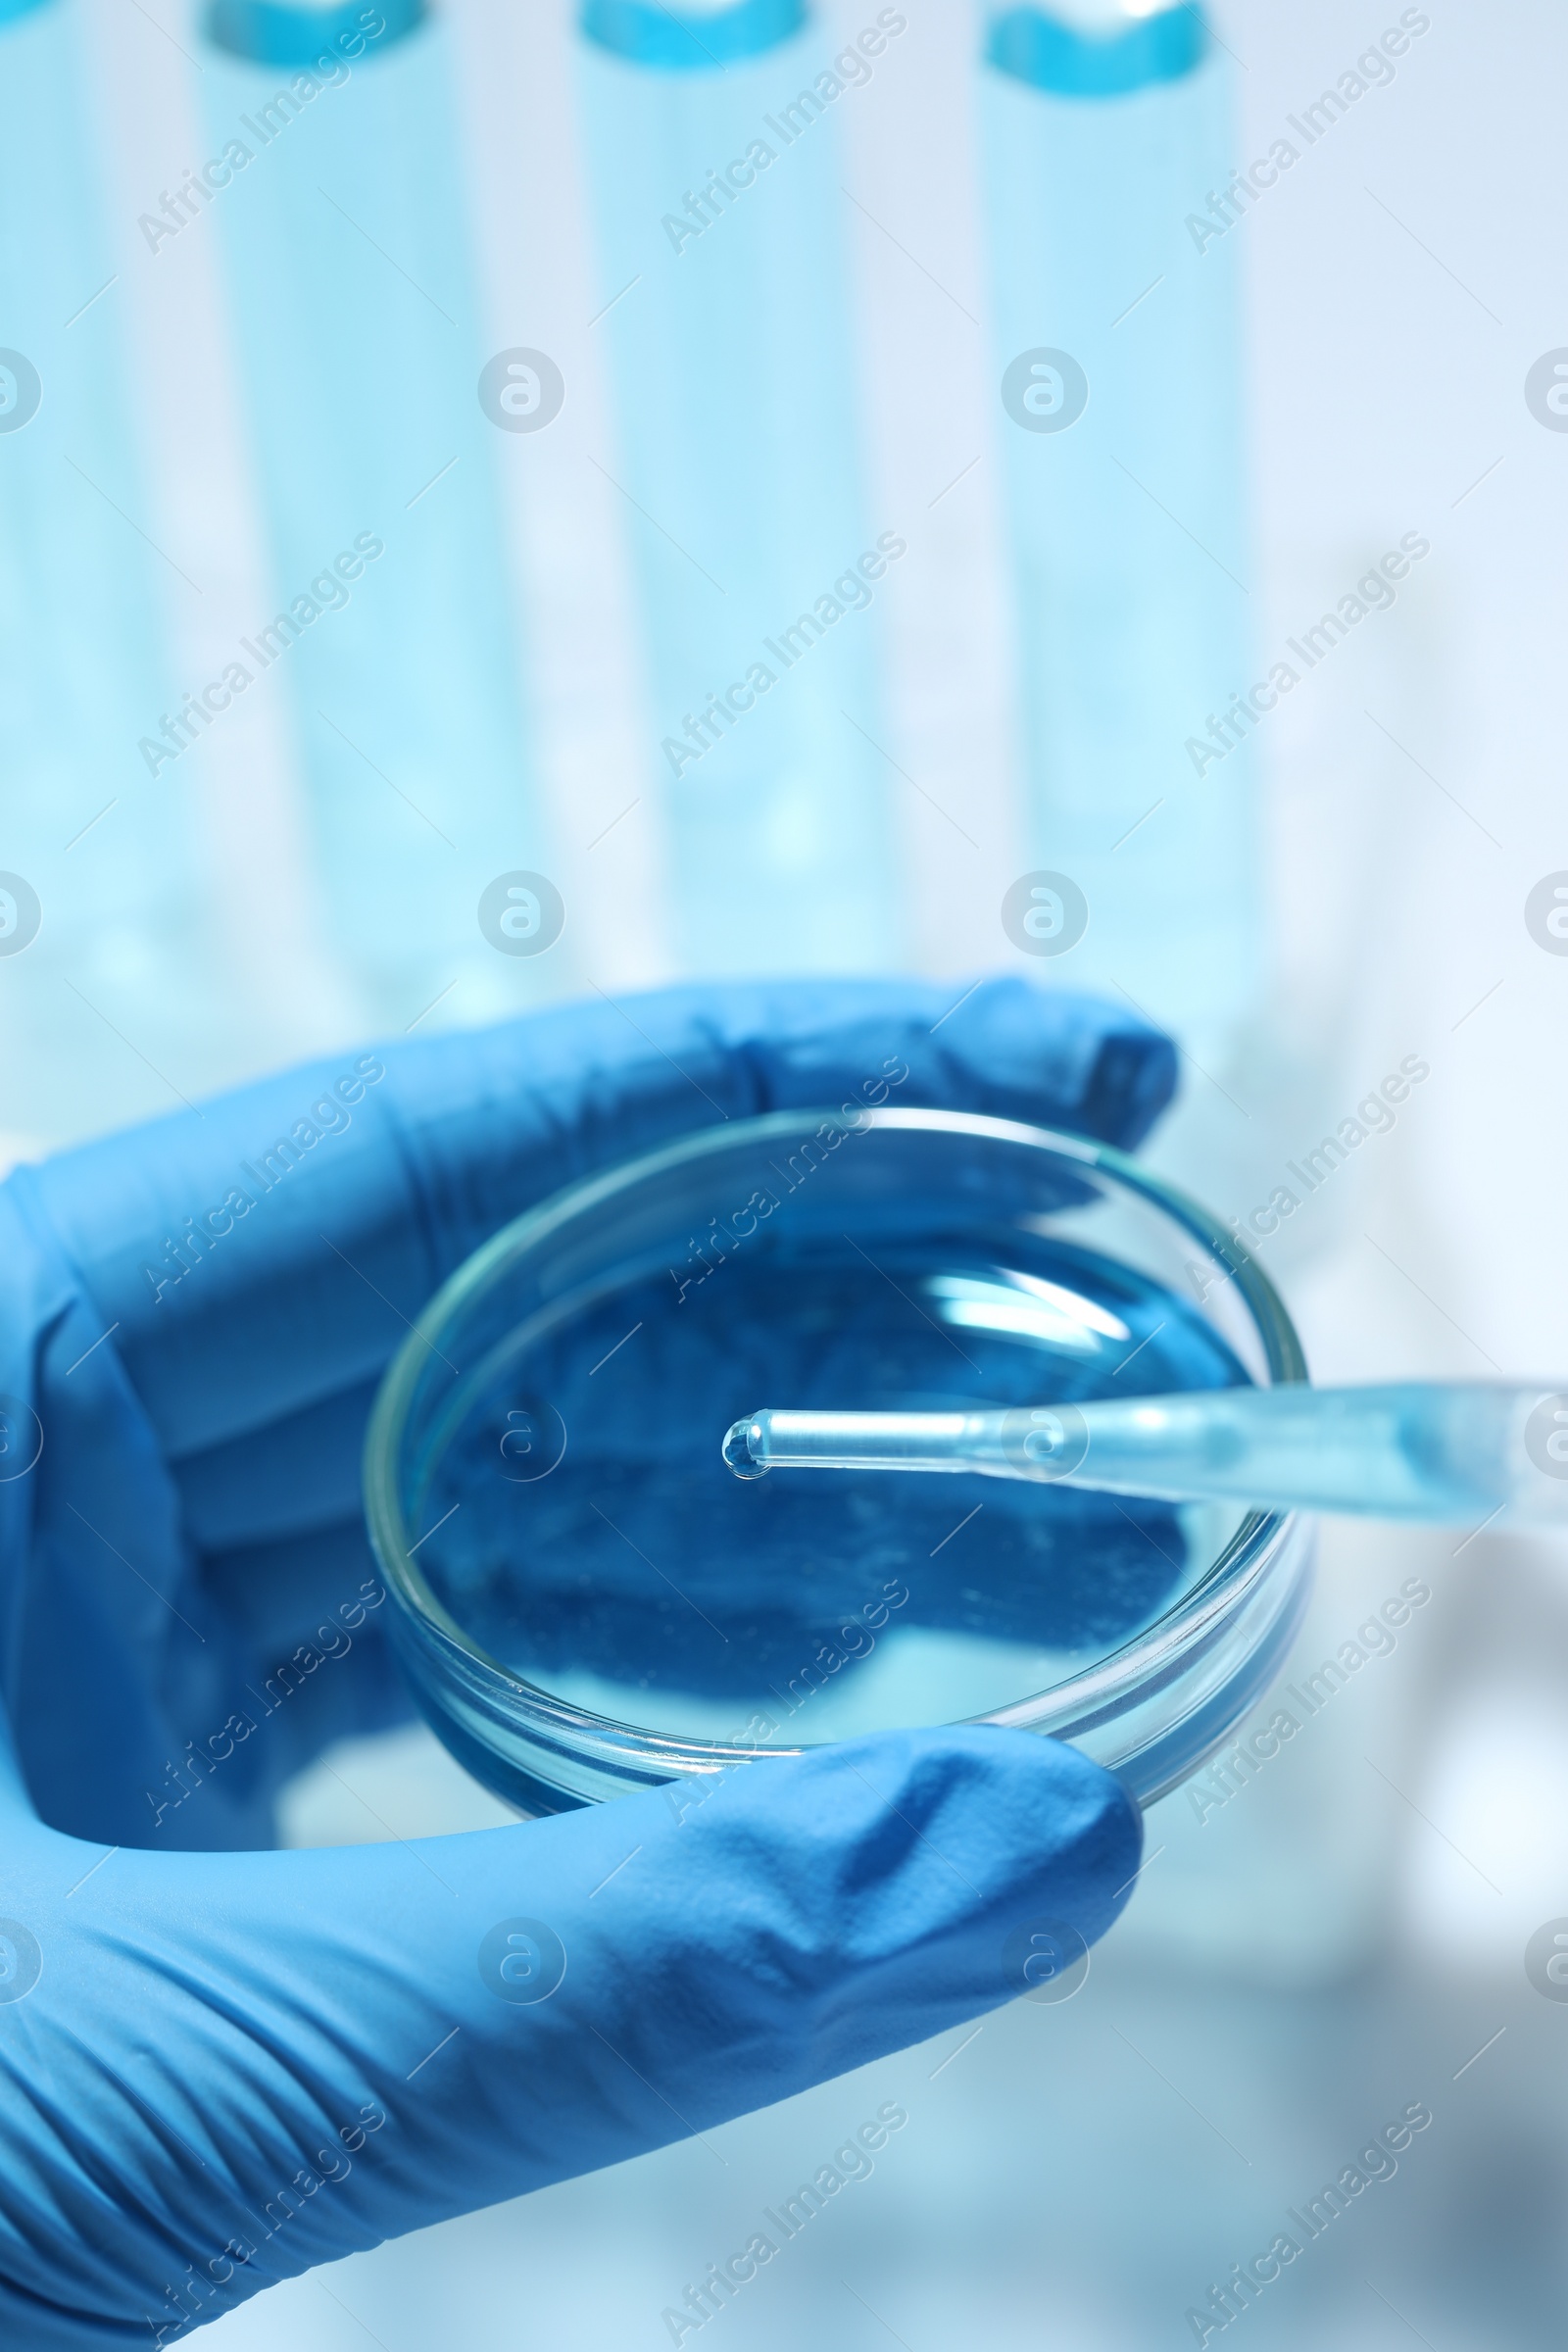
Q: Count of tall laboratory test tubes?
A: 4